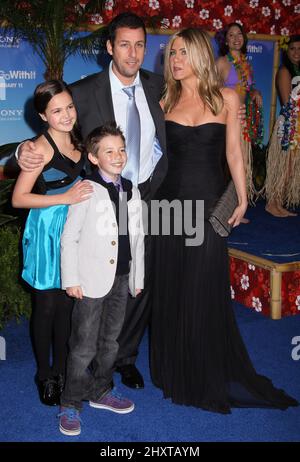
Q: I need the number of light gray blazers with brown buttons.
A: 1